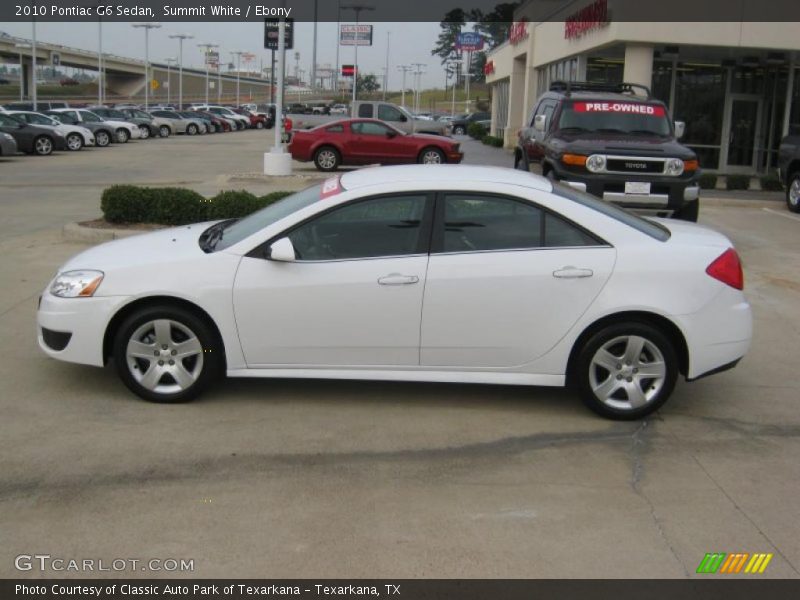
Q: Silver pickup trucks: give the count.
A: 1